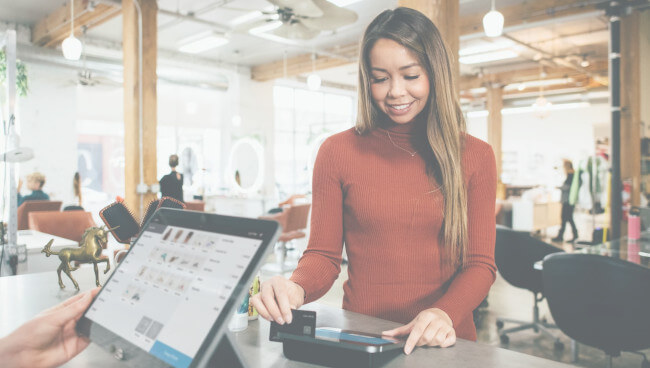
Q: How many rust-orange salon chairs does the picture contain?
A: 5